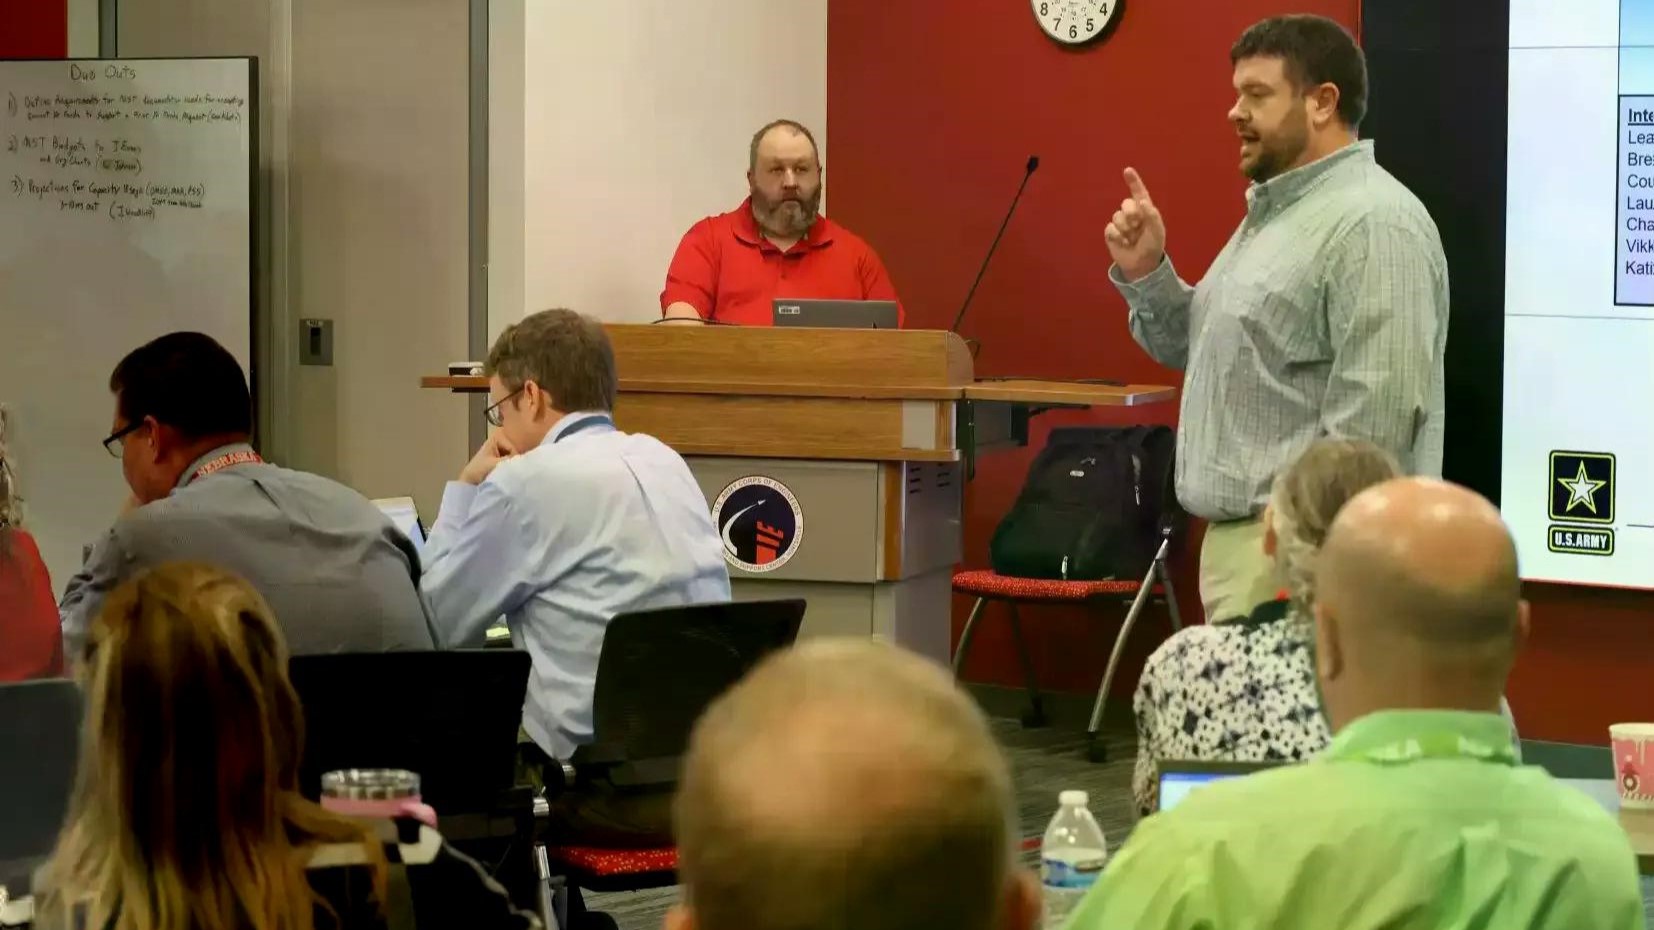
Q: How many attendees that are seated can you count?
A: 7